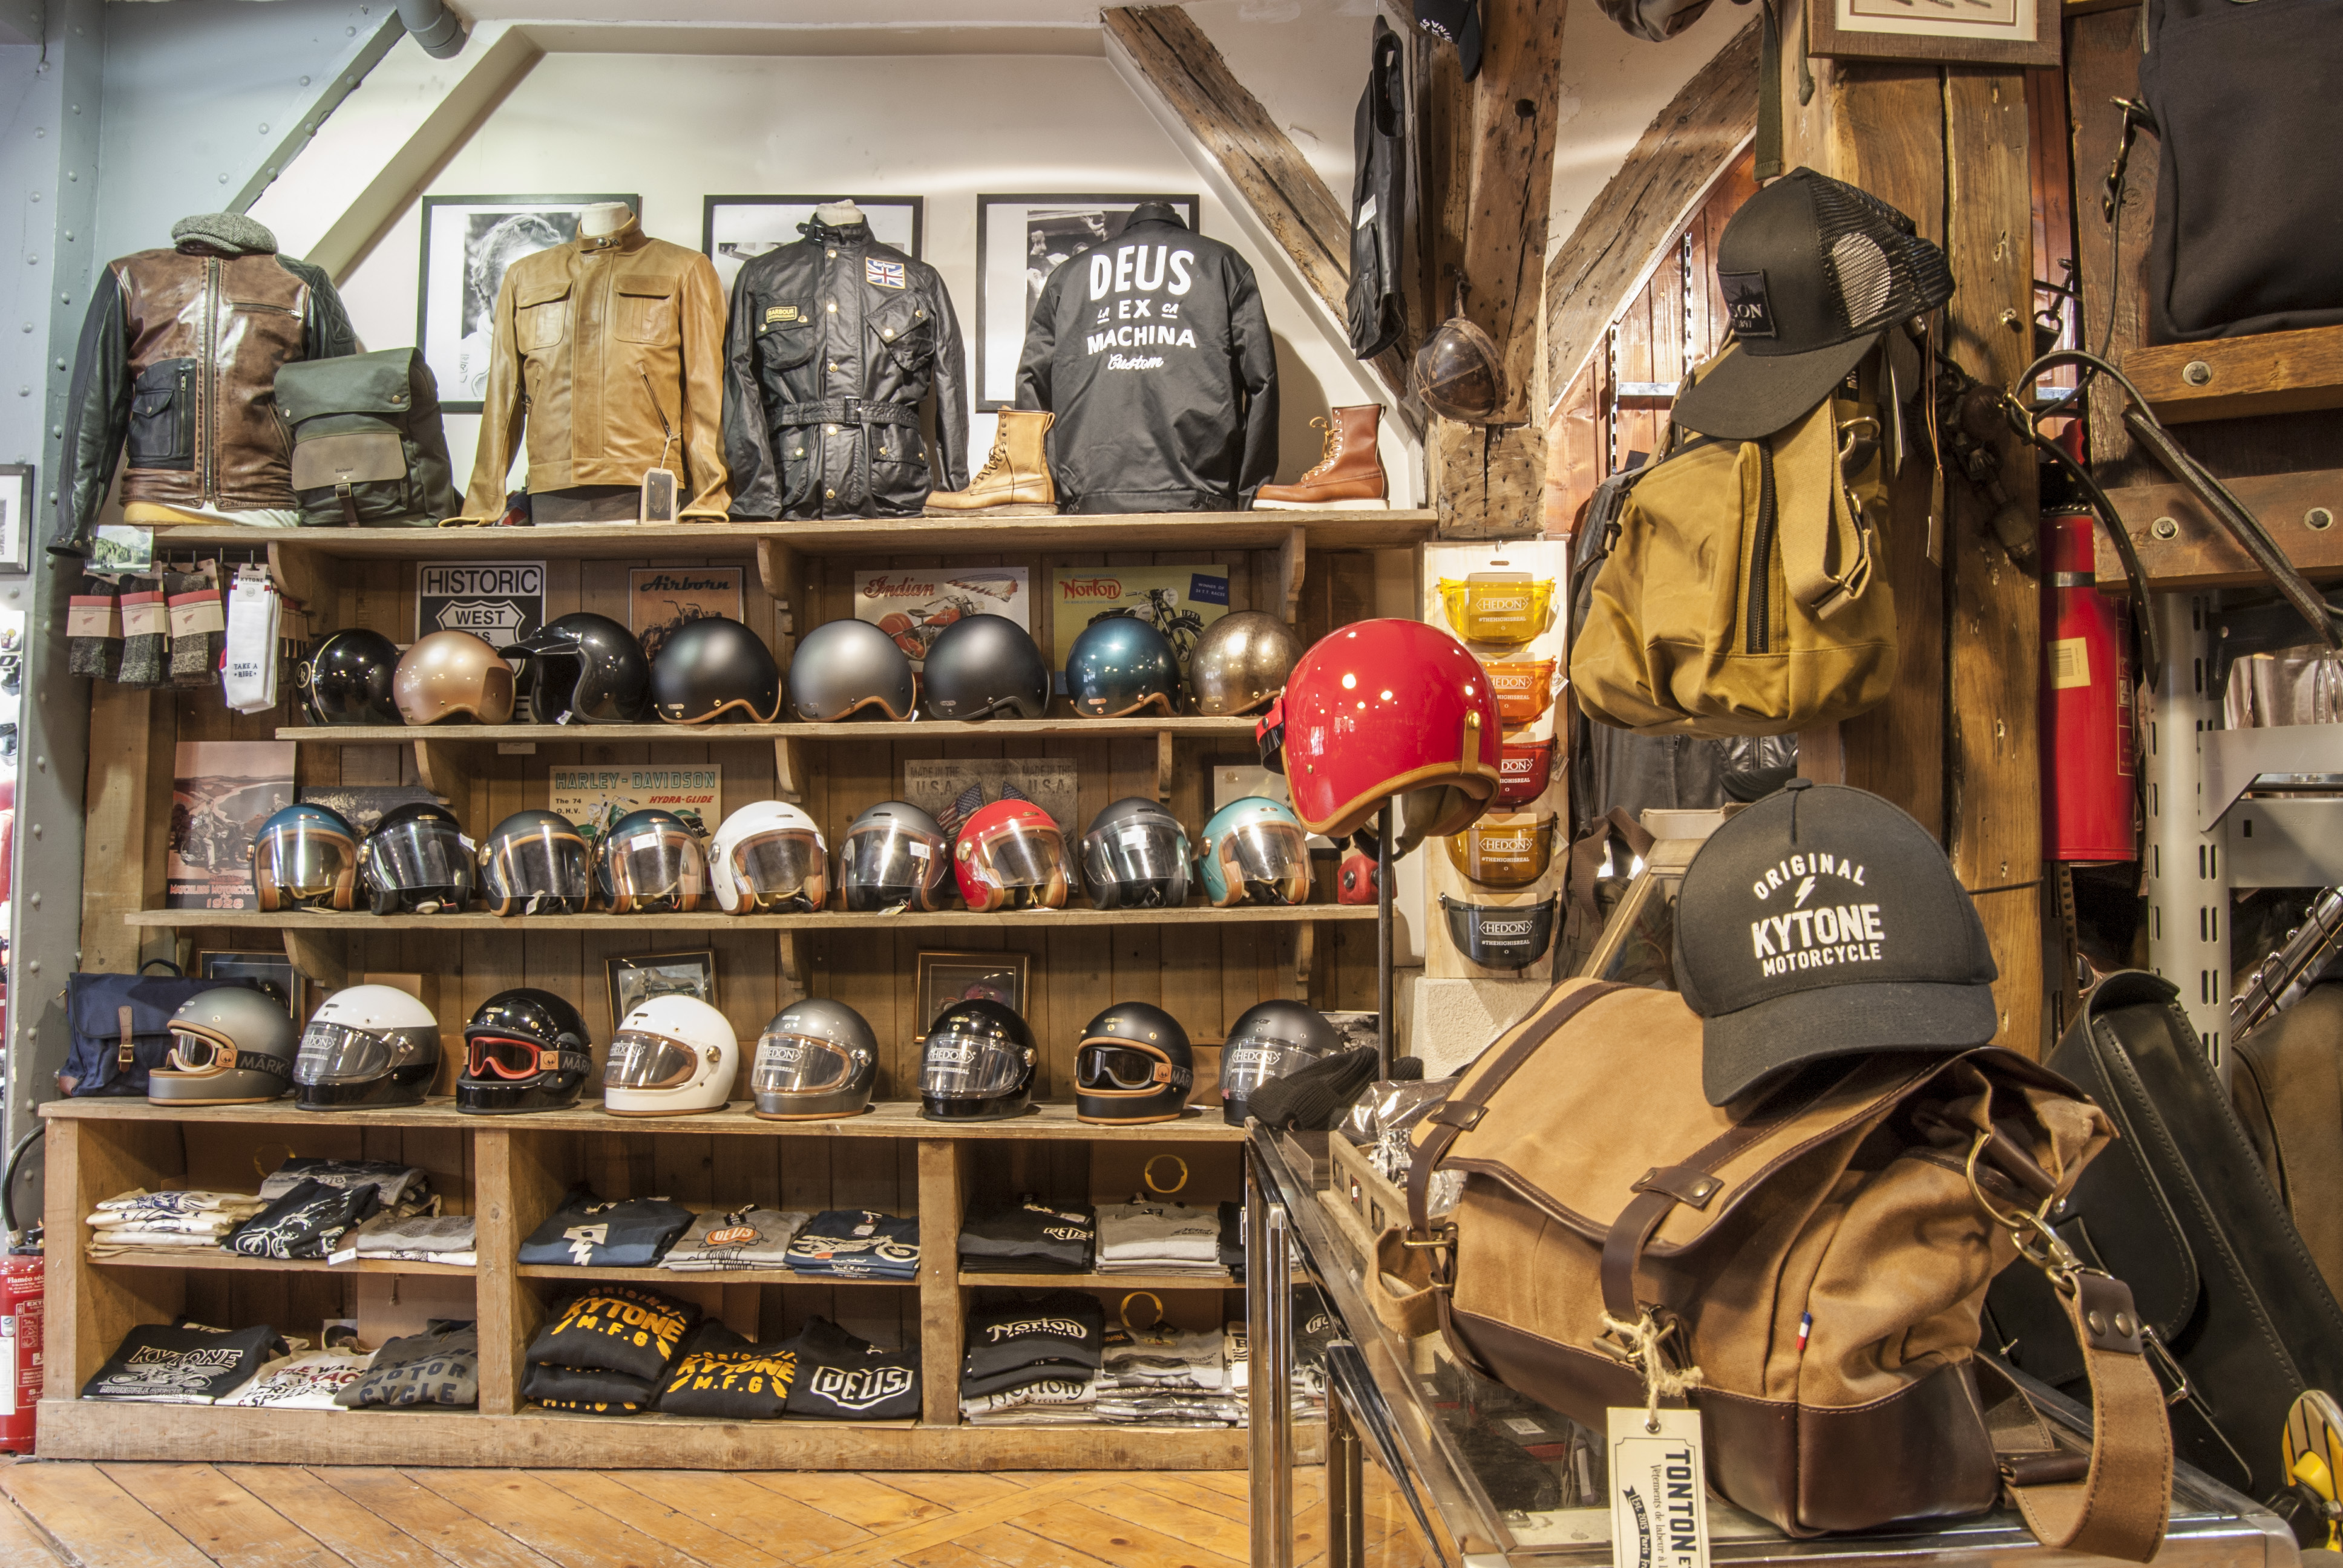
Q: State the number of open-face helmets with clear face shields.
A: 9